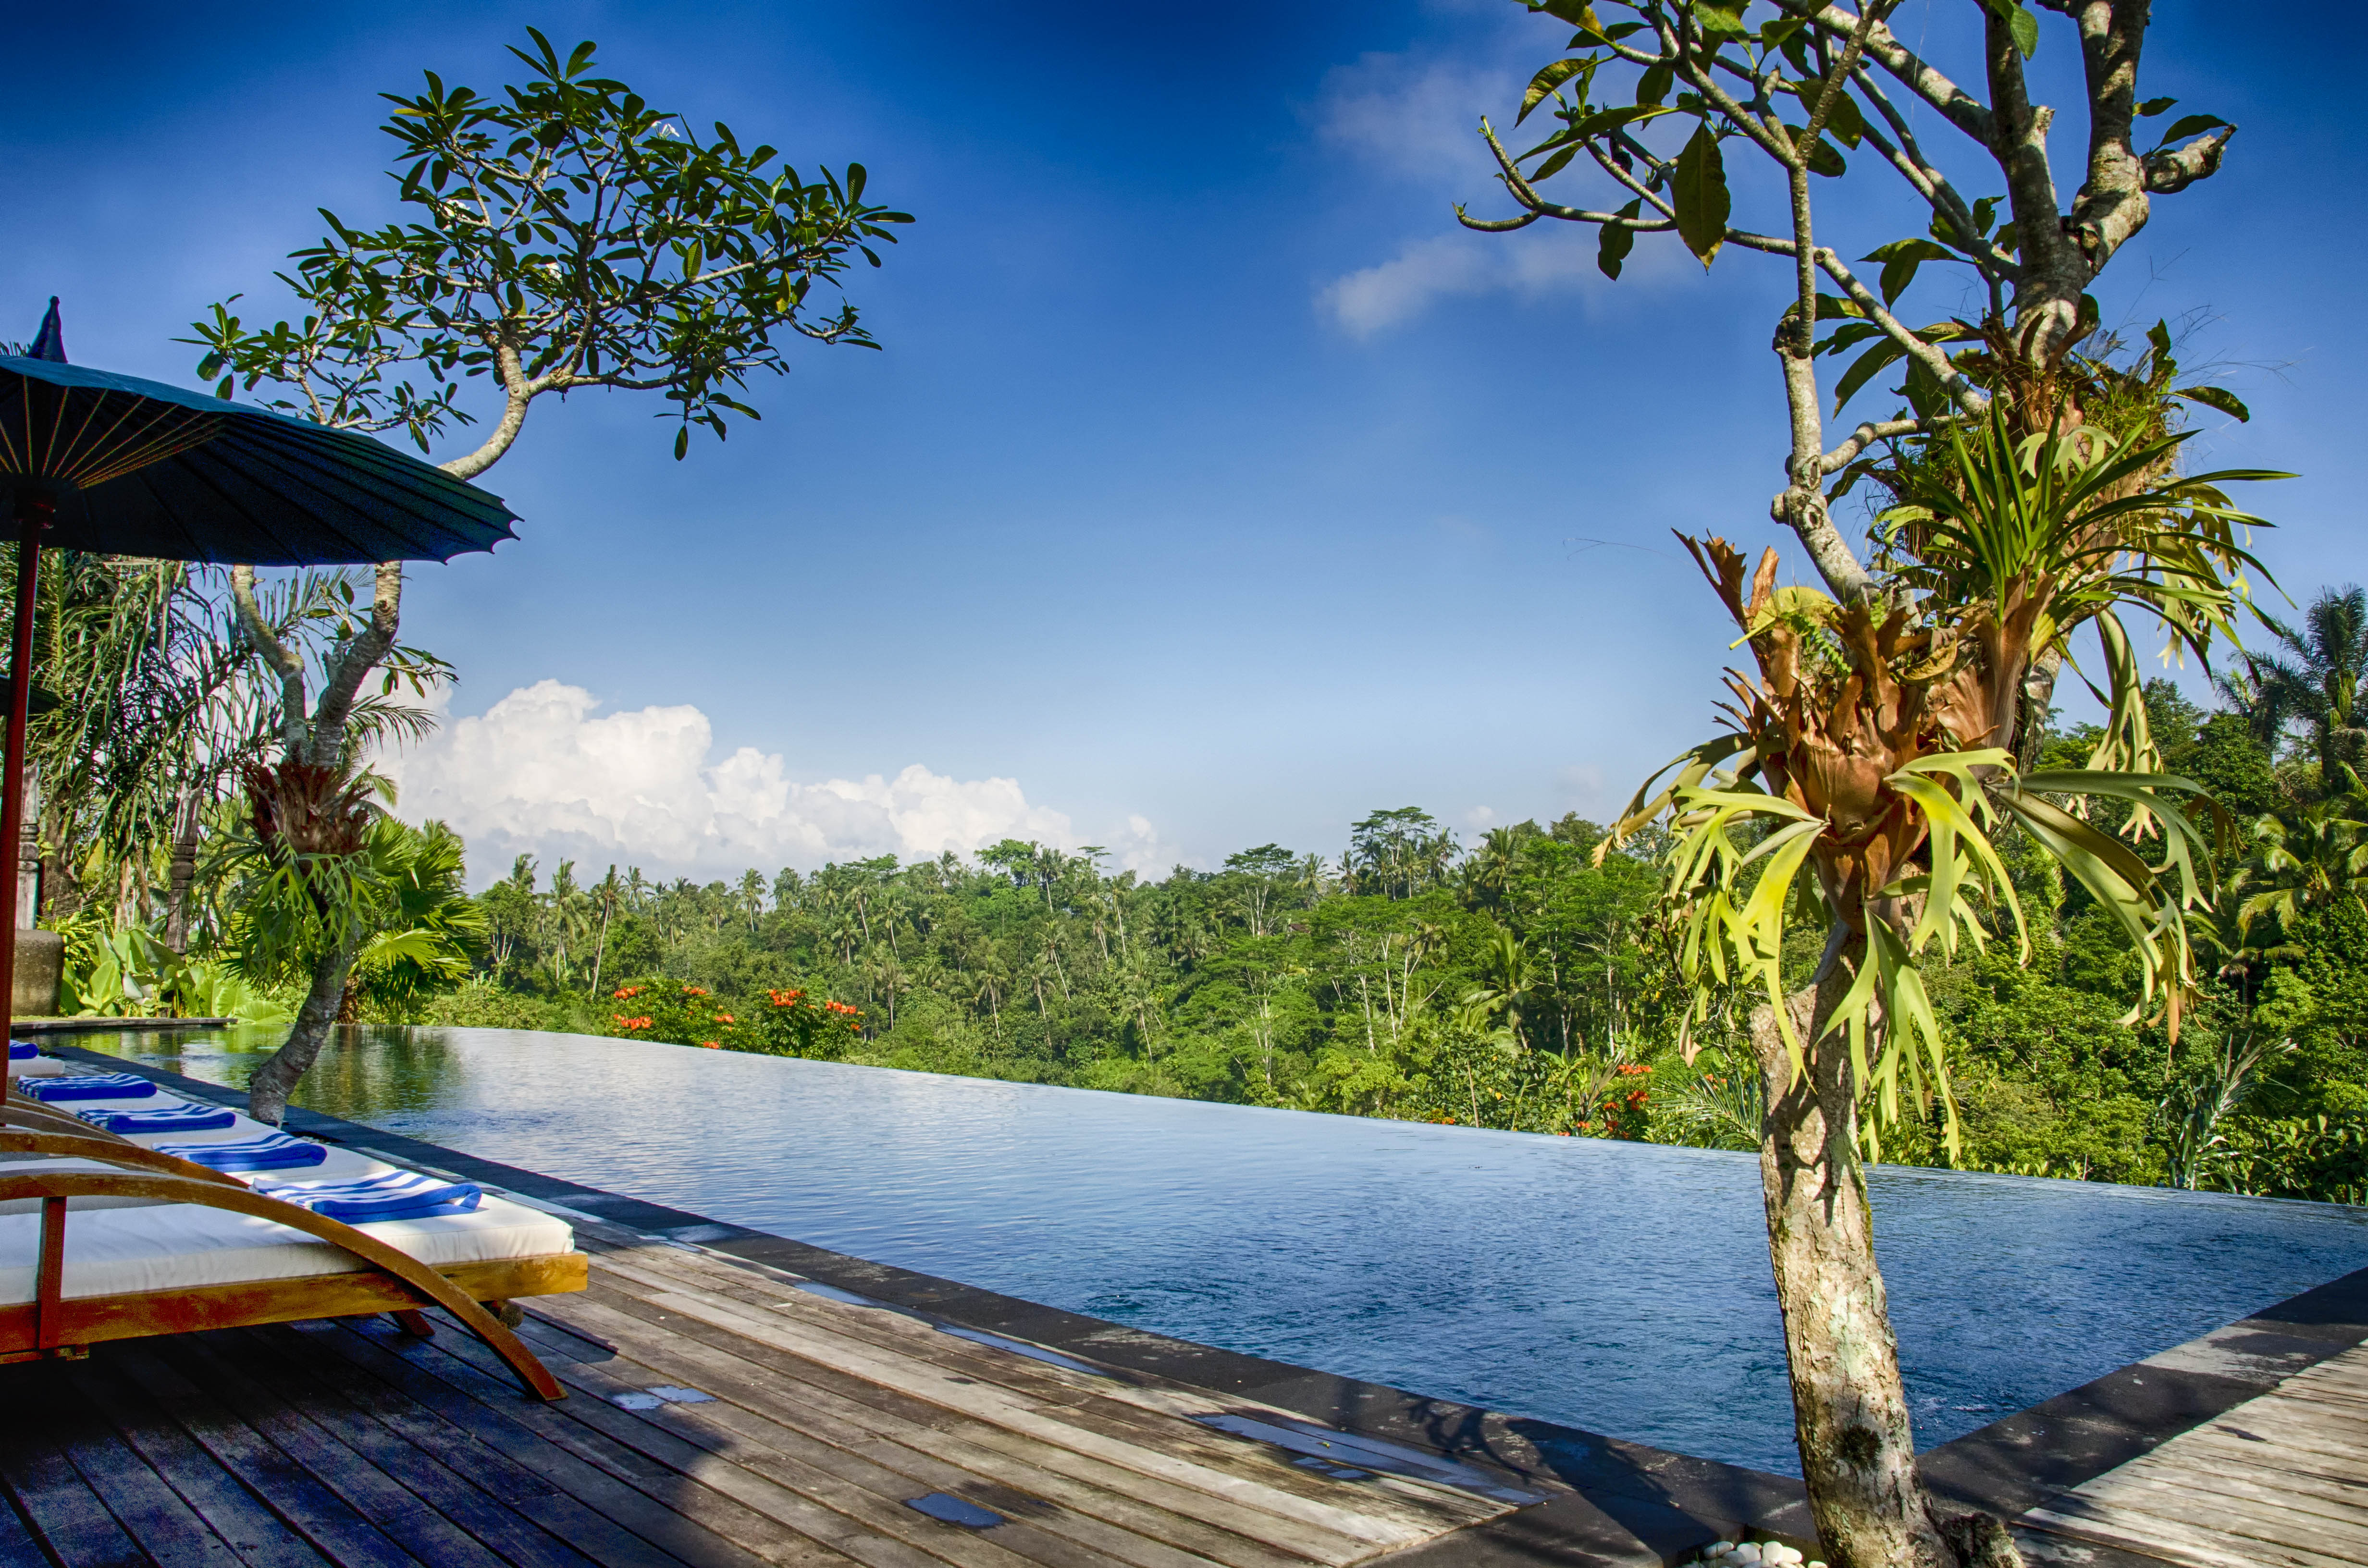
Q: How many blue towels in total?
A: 5